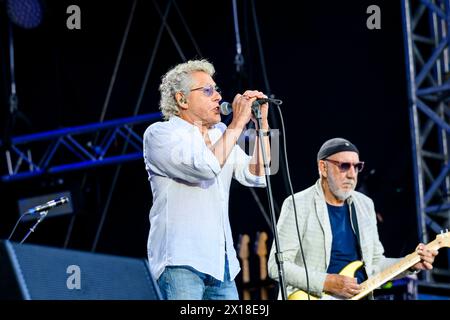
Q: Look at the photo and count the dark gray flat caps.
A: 1